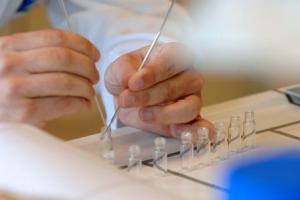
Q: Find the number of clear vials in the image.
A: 8